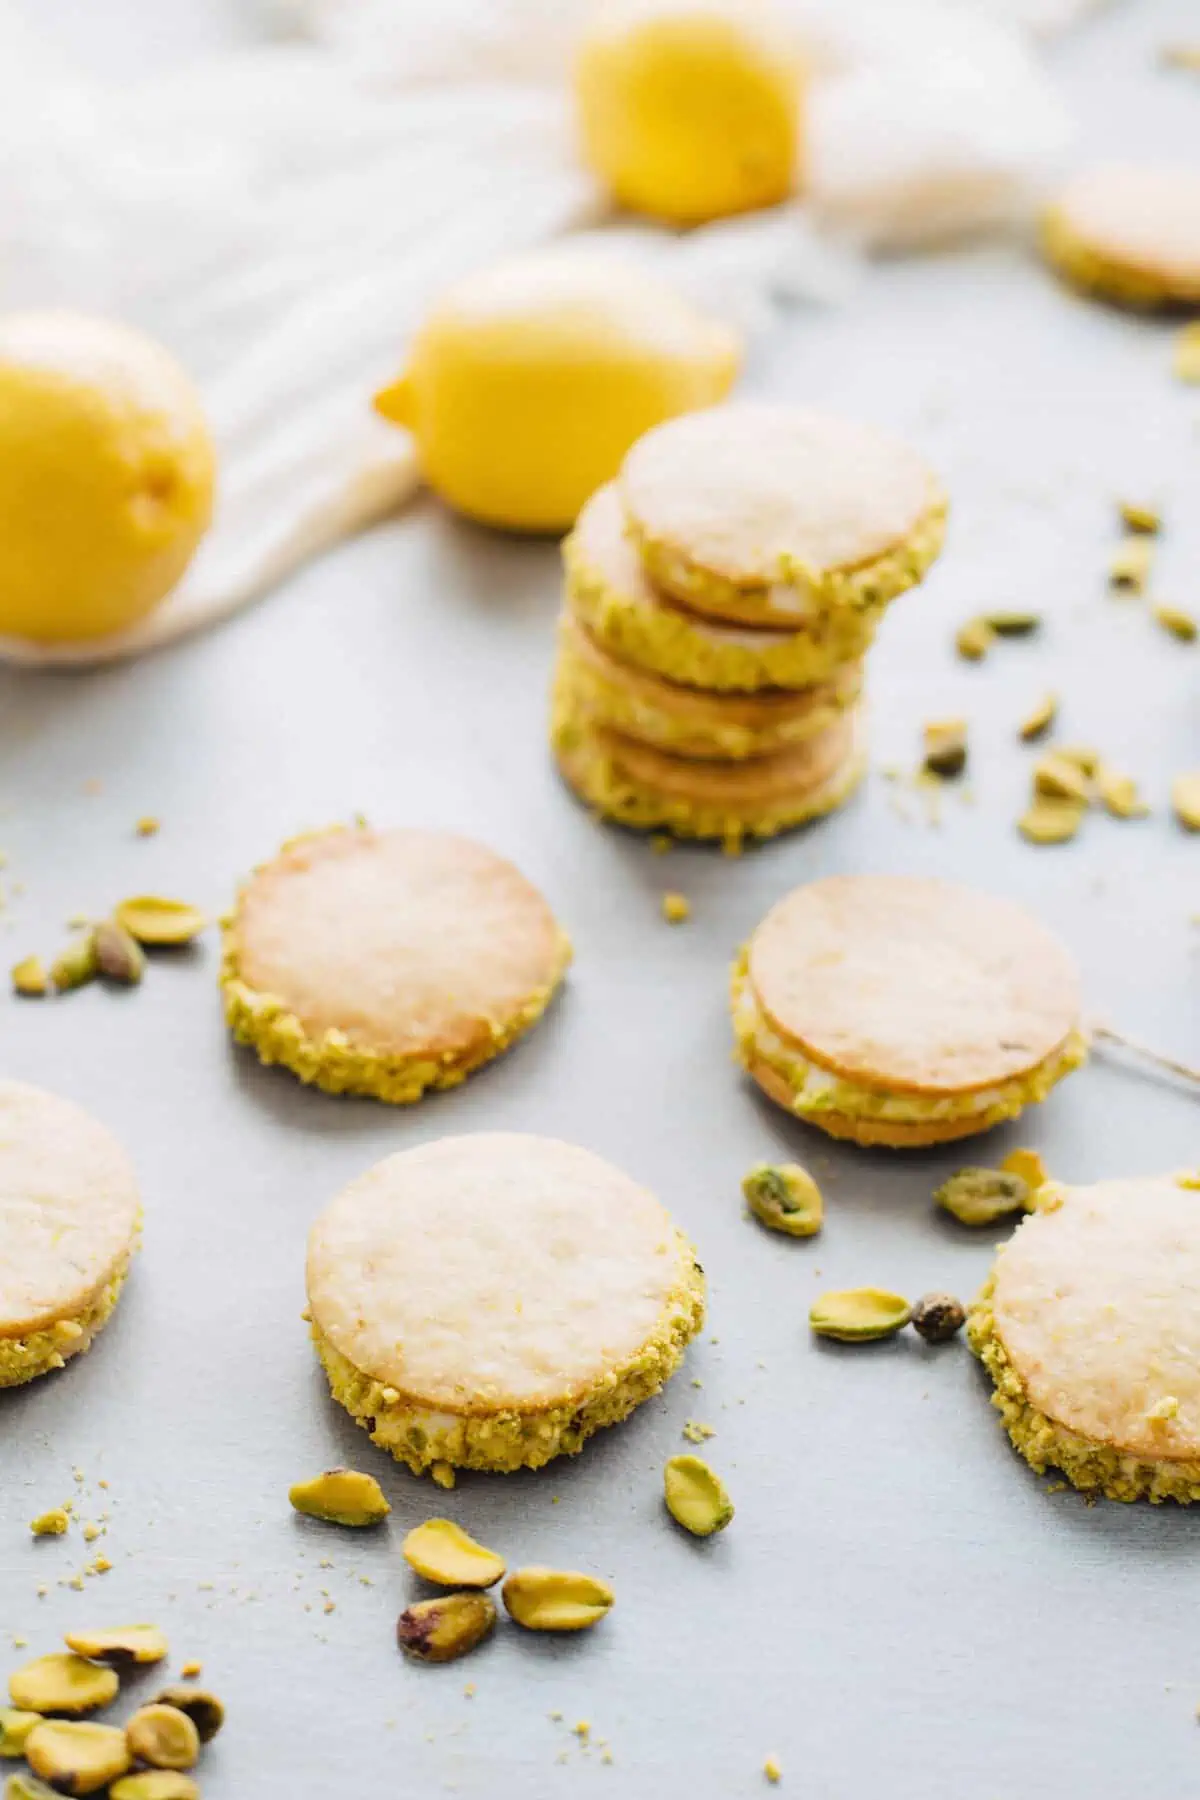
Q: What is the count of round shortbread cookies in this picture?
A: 10